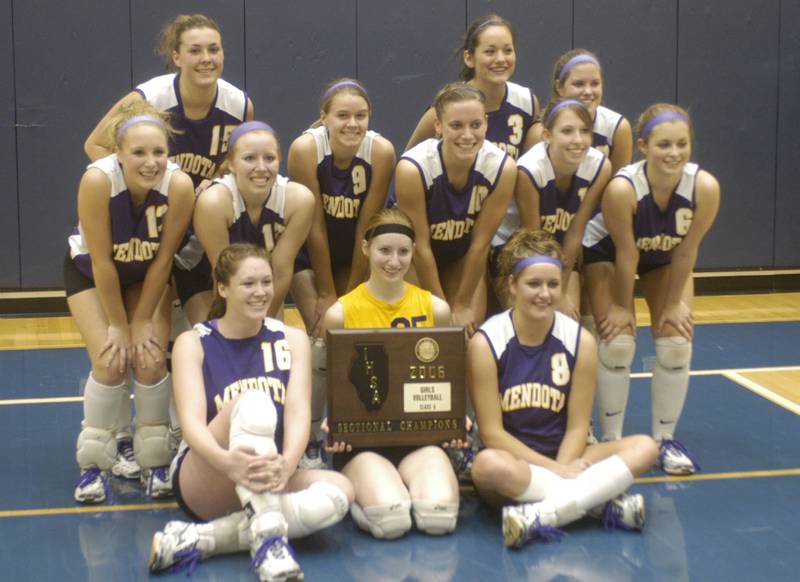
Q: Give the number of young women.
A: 12